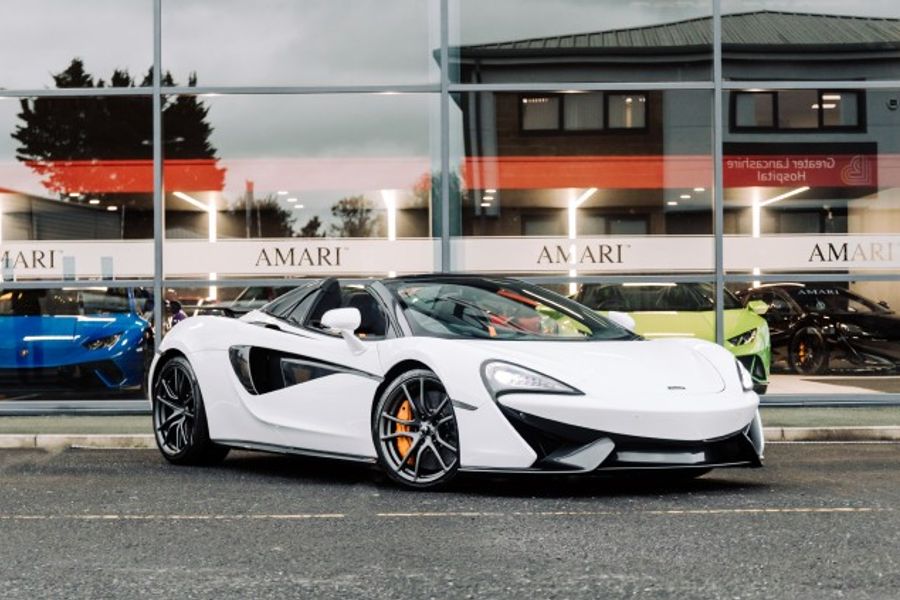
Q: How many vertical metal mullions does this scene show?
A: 3